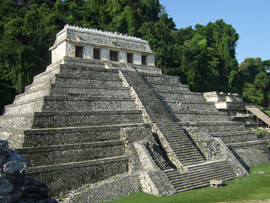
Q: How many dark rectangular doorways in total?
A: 5